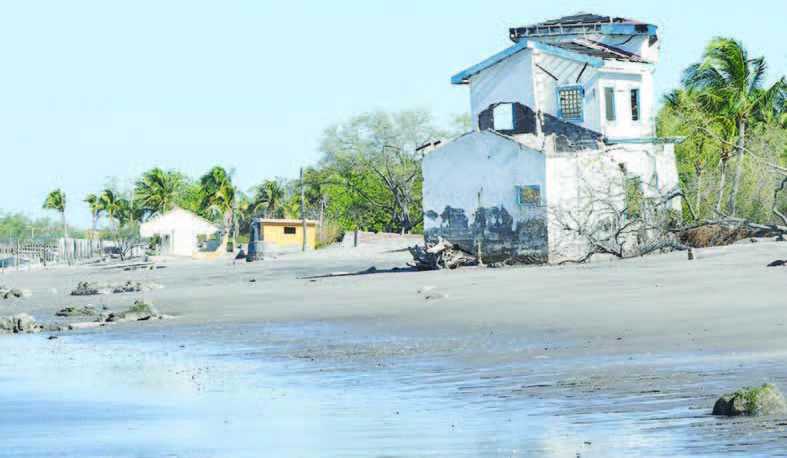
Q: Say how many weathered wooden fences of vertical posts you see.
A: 1